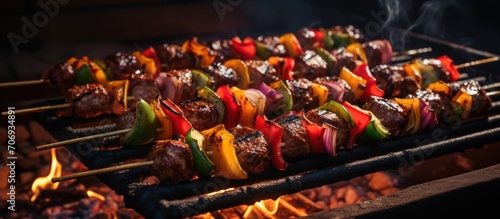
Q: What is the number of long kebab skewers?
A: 4